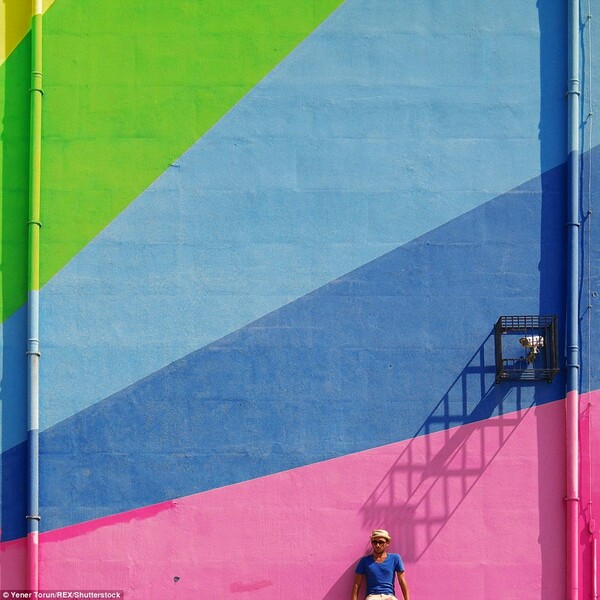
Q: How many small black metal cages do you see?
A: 1